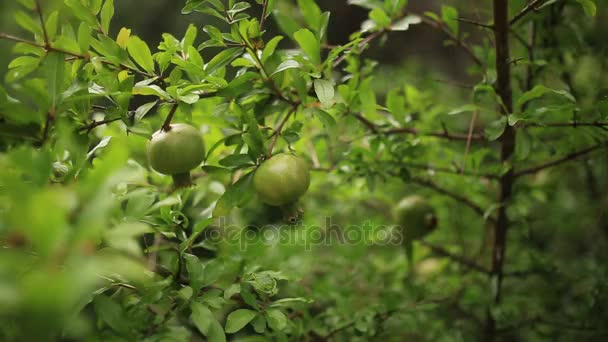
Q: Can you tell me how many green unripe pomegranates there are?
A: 3